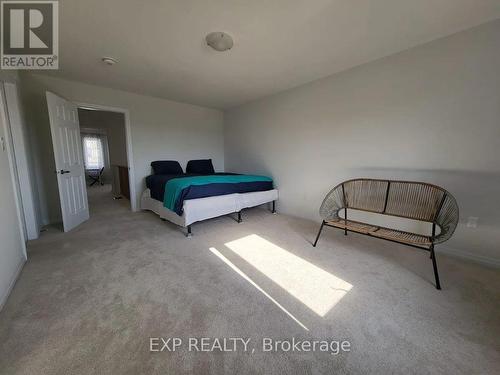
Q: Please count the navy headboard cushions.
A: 2